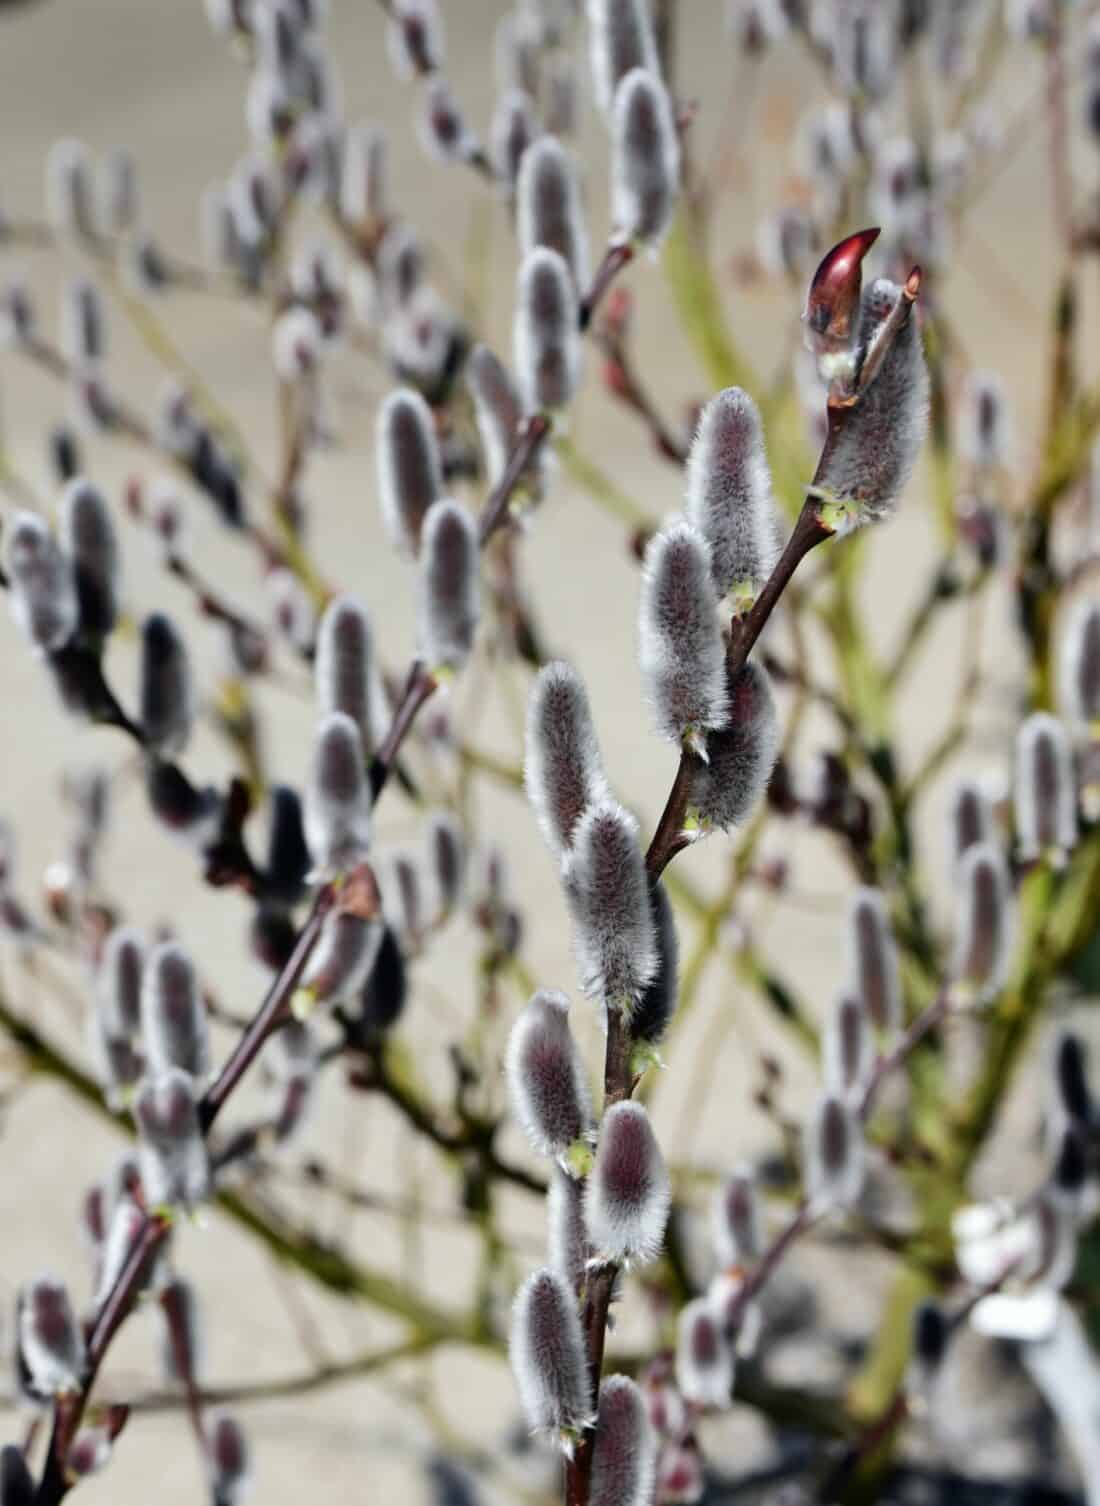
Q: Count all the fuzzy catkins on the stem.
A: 12